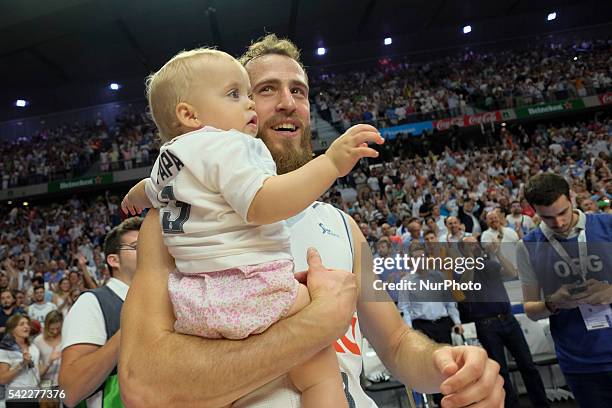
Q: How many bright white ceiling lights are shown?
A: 6